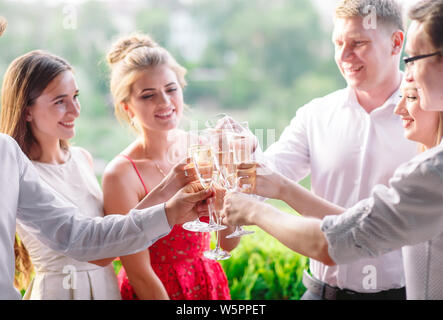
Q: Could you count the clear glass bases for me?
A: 4